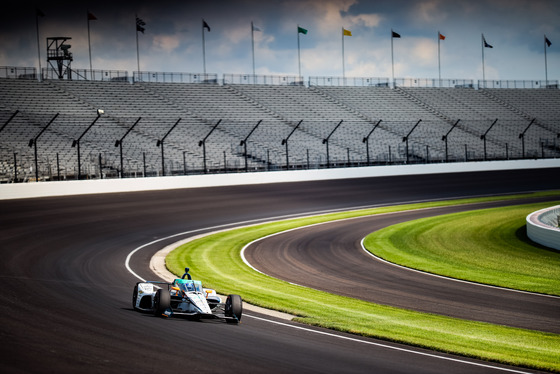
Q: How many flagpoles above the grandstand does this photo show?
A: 11